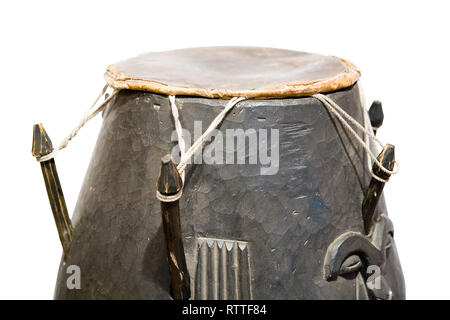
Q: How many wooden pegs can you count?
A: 4